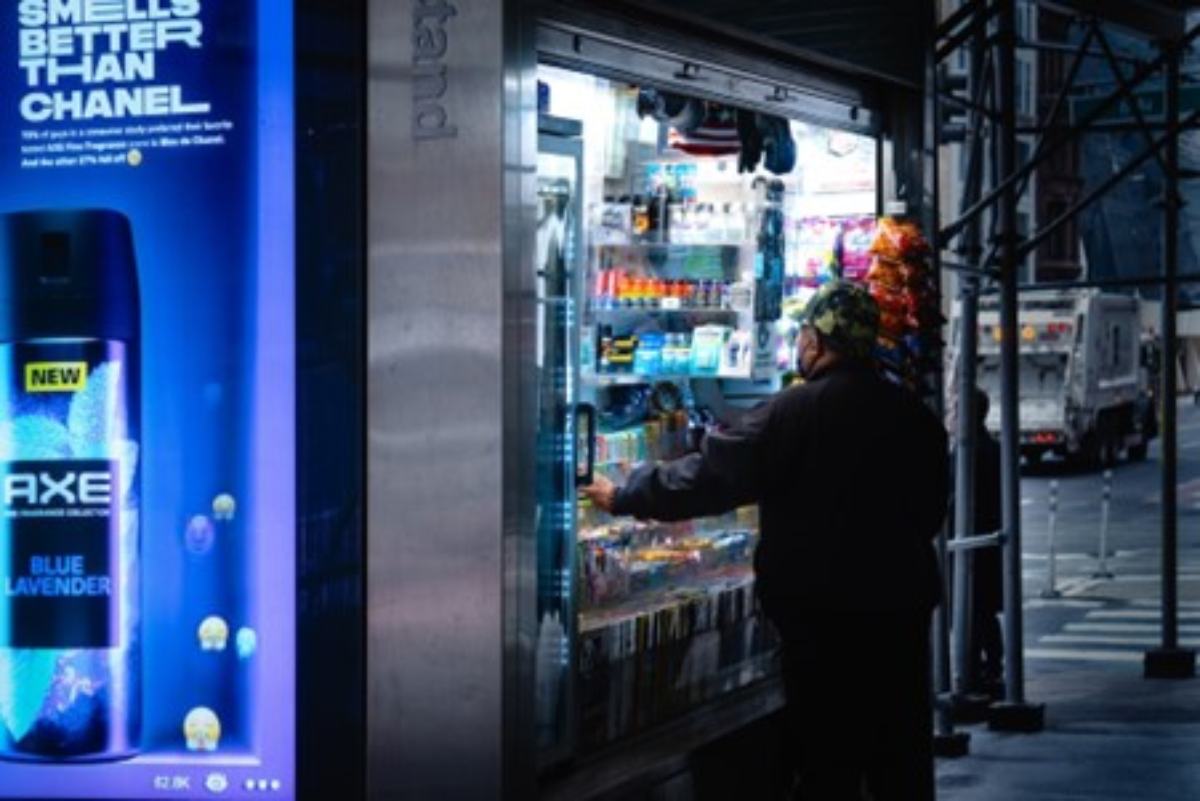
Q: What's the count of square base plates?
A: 4